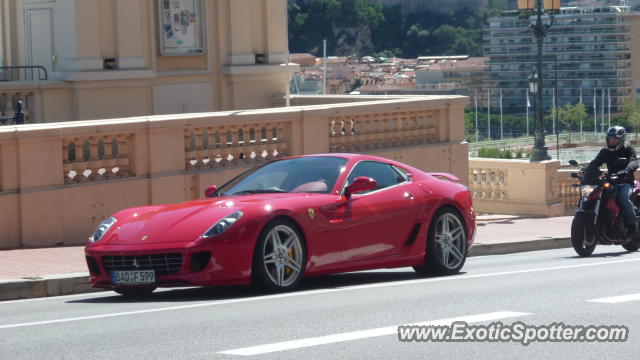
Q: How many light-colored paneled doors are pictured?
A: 1